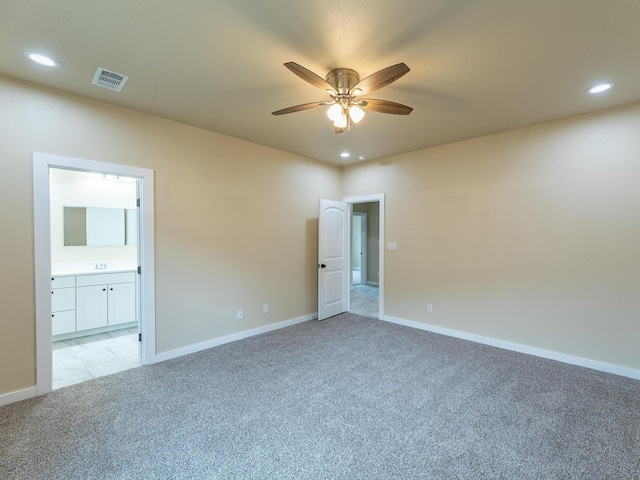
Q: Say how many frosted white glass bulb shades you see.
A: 3